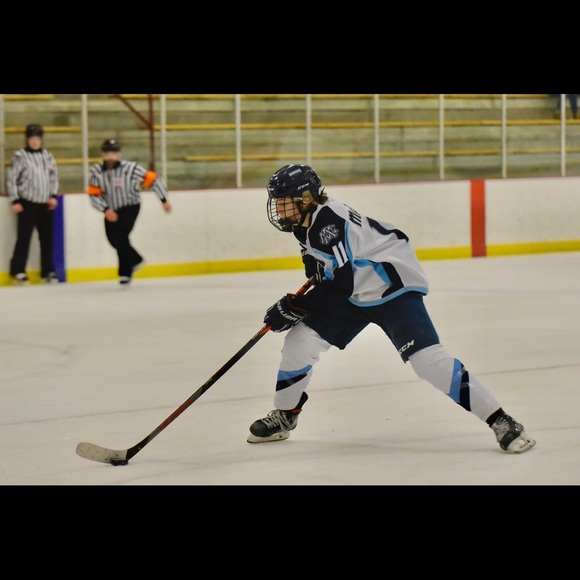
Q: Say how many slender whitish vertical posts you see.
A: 9